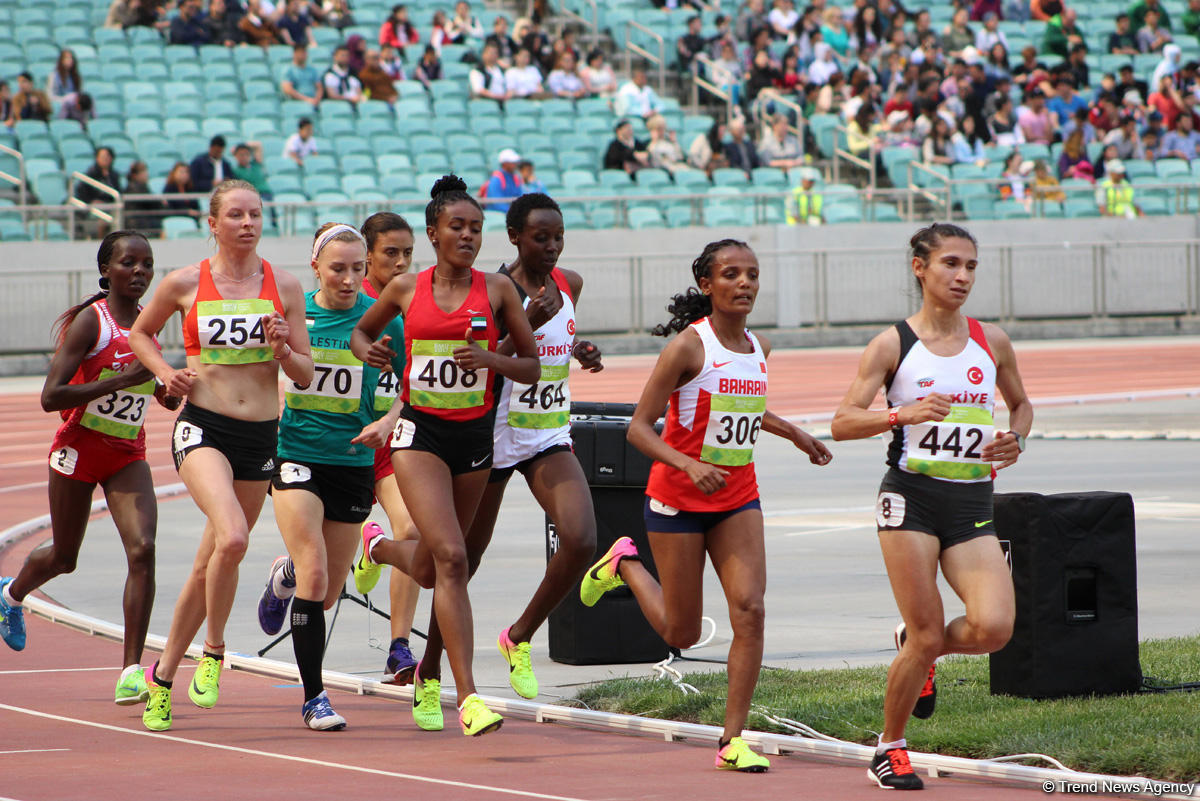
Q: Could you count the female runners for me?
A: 8